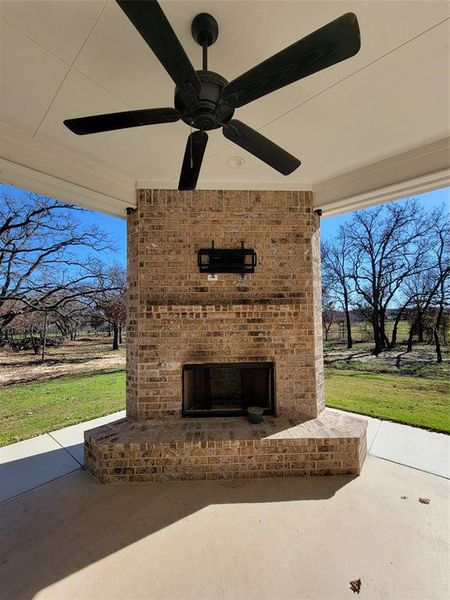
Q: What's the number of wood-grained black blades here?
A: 5